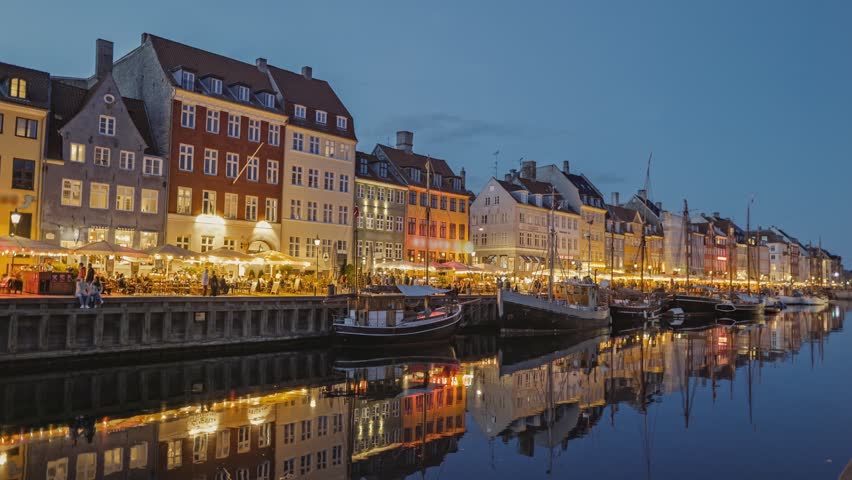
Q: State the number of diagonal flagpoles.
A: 1